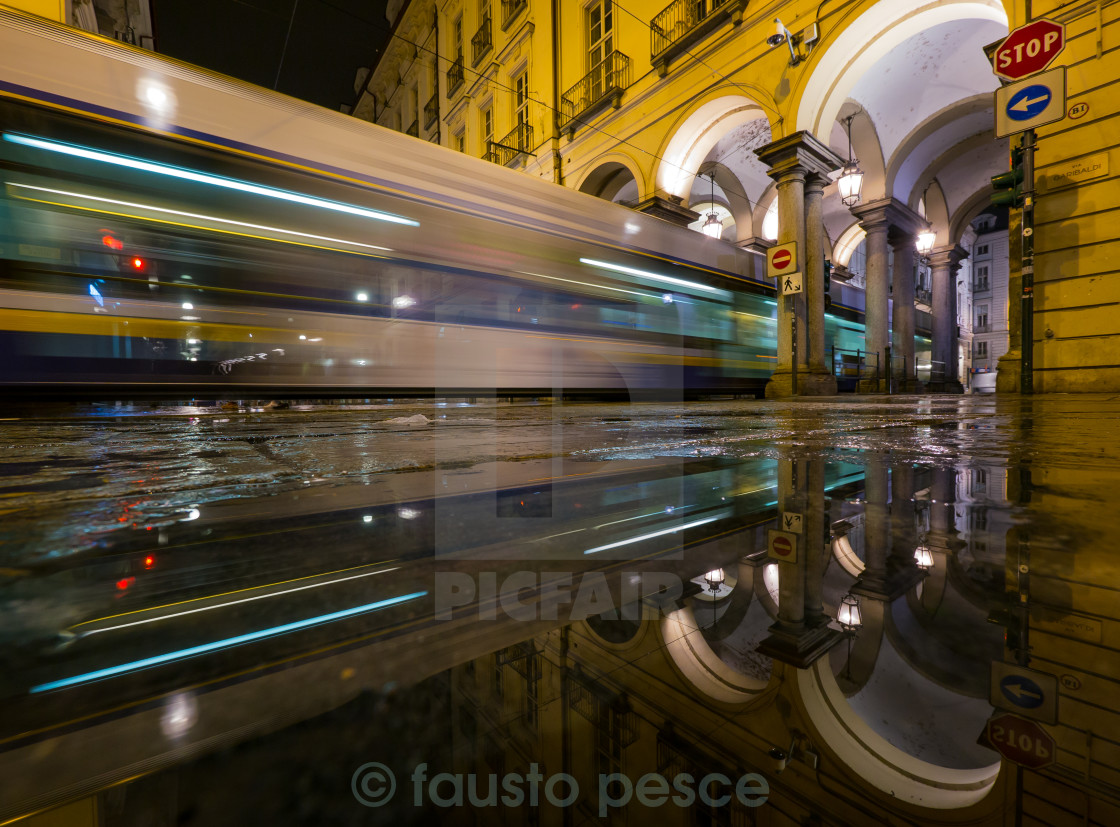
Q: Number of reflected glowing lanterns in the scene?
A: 3